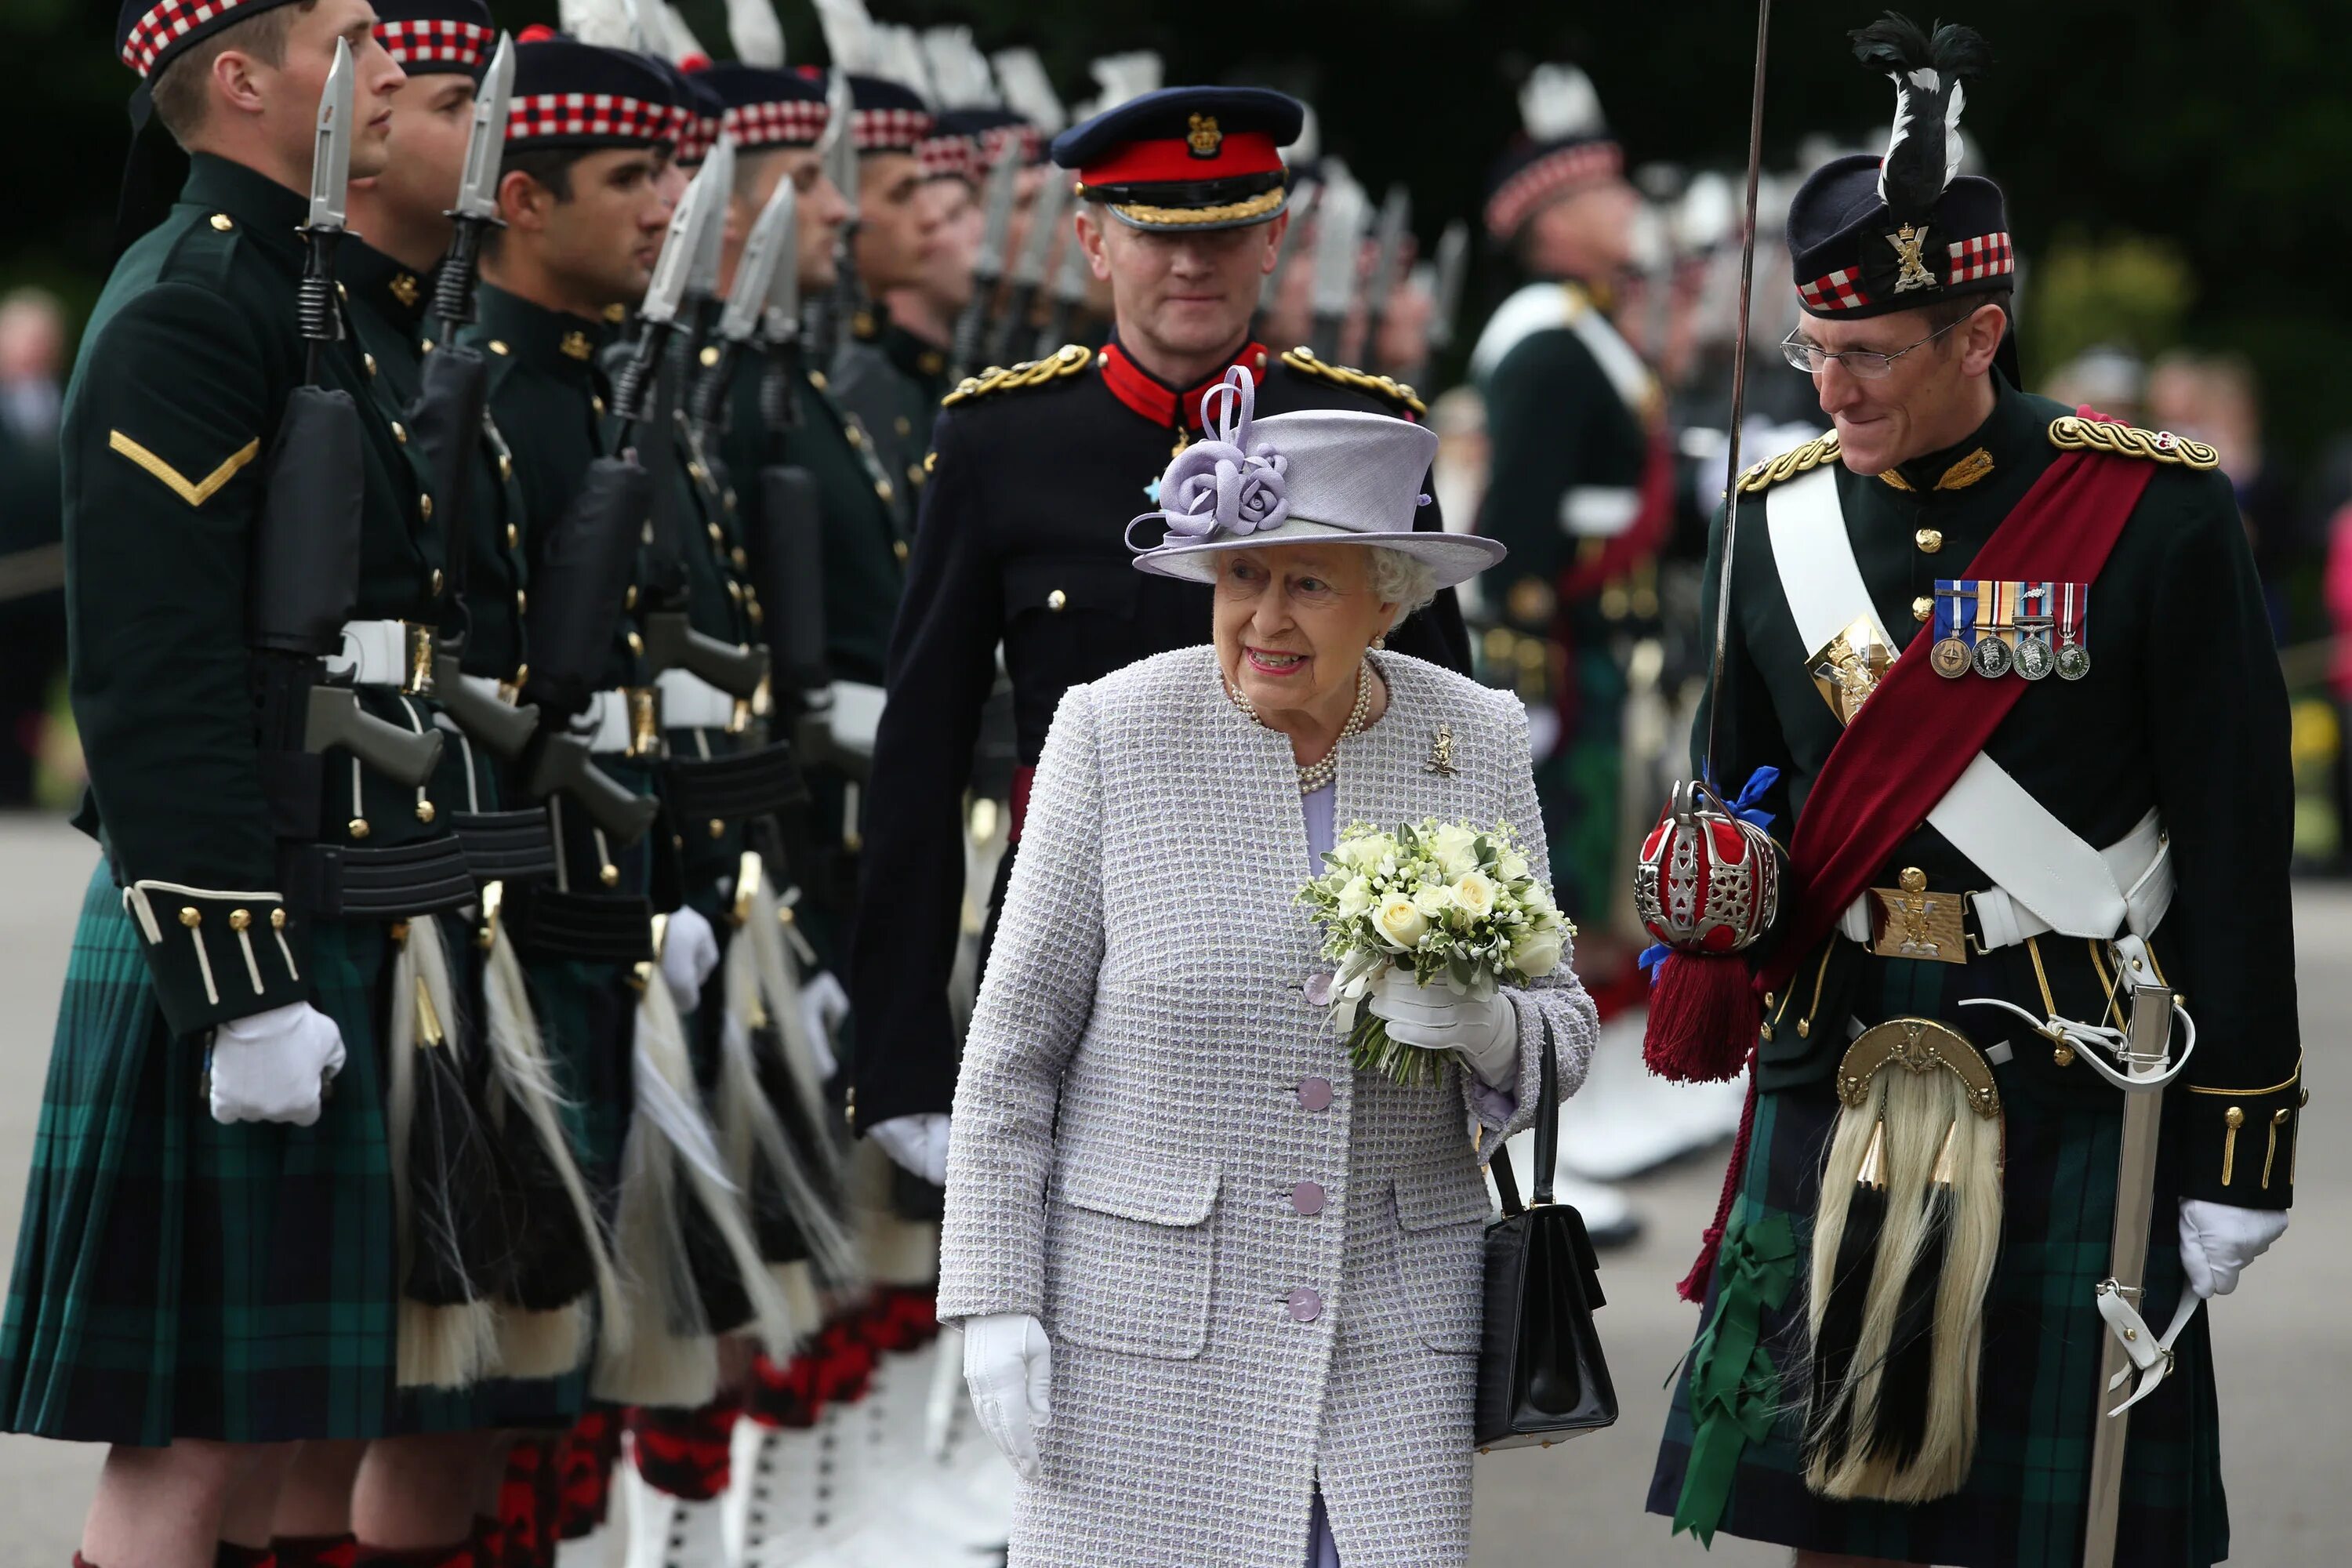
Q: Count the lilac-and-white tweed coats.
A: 1